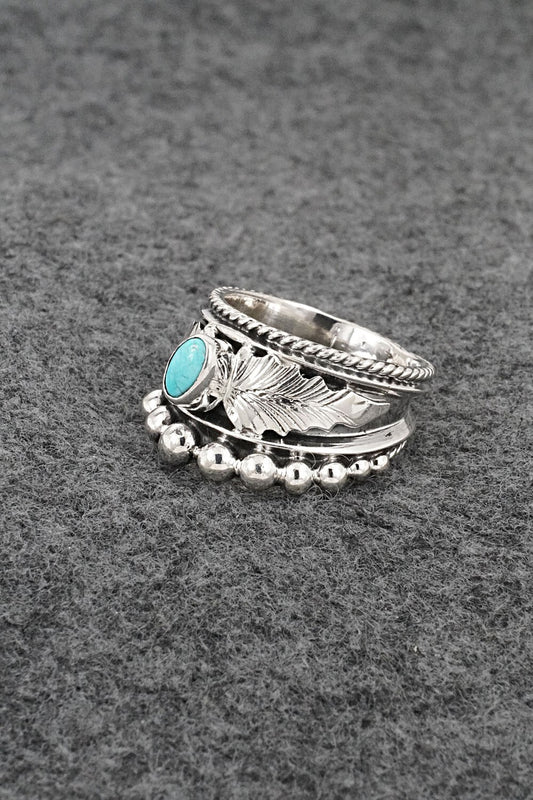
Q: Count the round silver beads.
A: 9